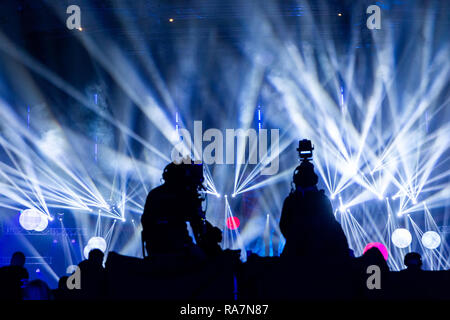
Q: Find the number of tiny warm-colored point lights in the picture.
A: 3